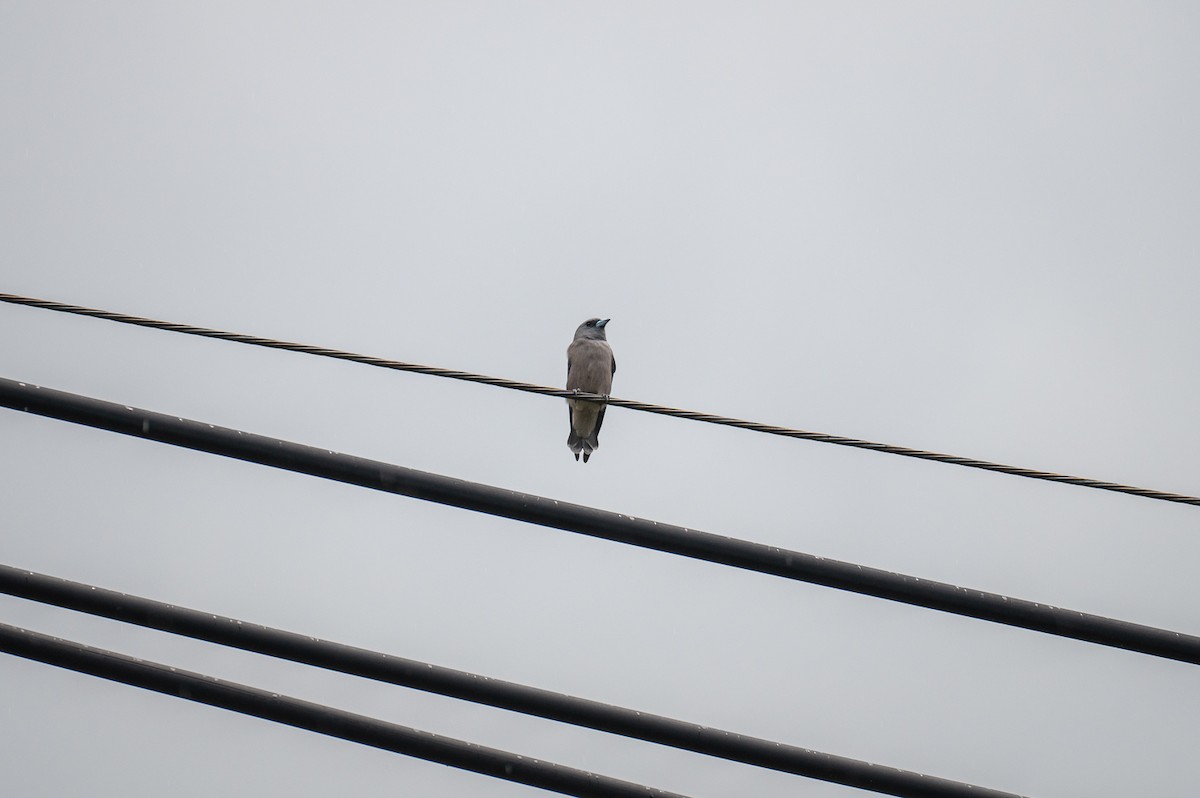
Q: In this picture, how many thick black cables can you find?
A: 3